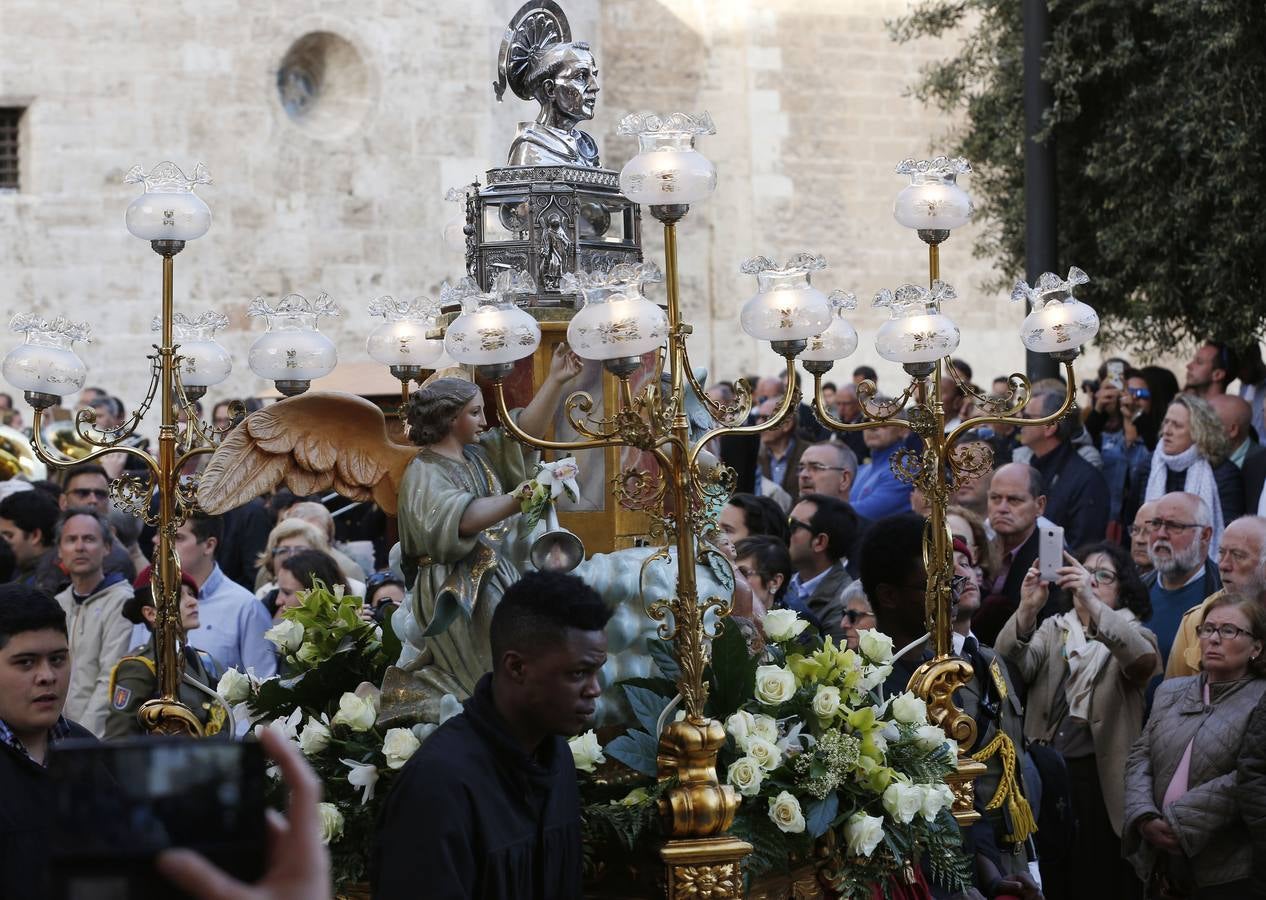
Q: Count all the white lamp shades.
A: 13